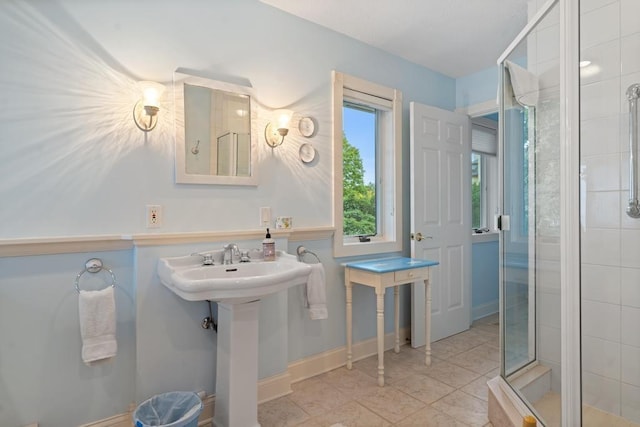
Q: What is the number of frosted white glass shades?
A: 2